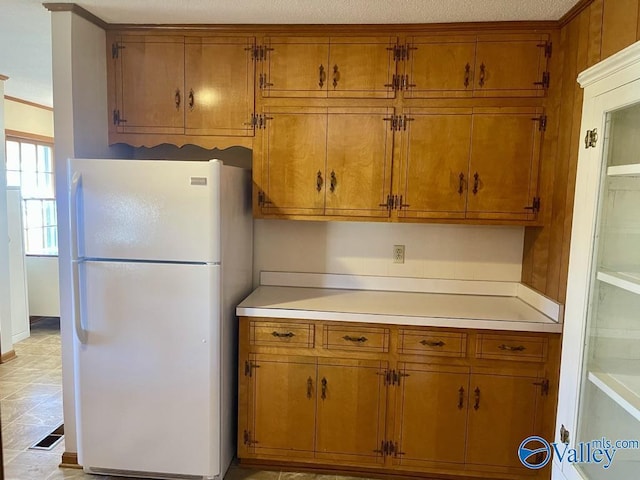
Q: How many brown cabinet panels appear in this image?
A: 14